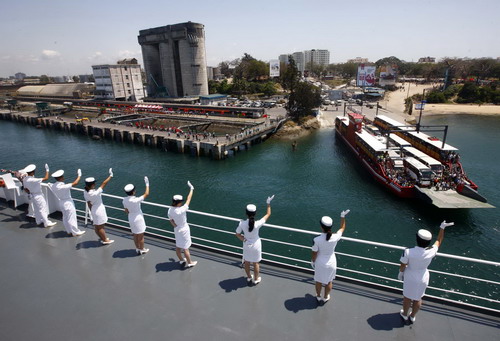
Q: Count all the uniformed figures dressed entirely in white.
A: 8